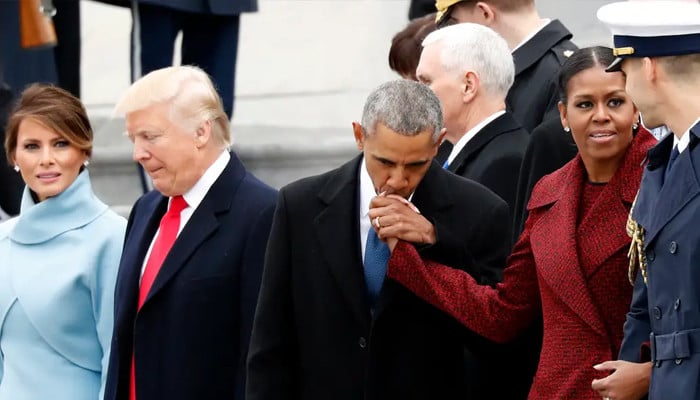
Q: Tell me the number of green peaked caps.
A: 0